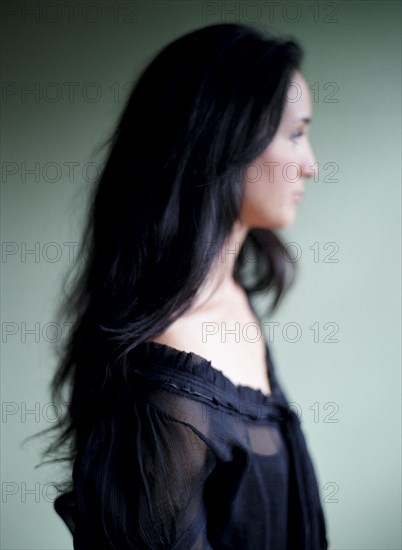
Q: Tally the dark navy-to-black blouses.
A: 1